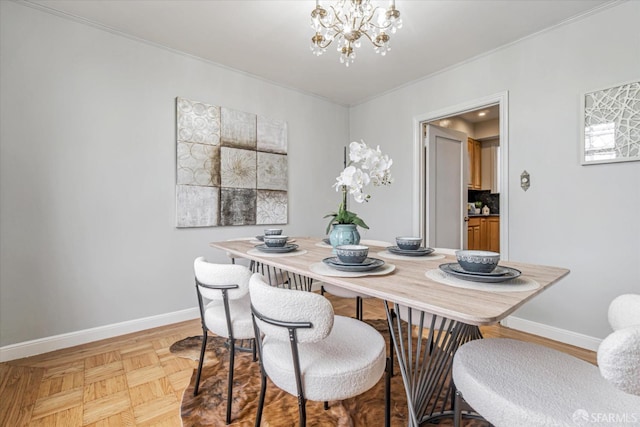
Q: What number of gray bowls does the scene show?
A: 5